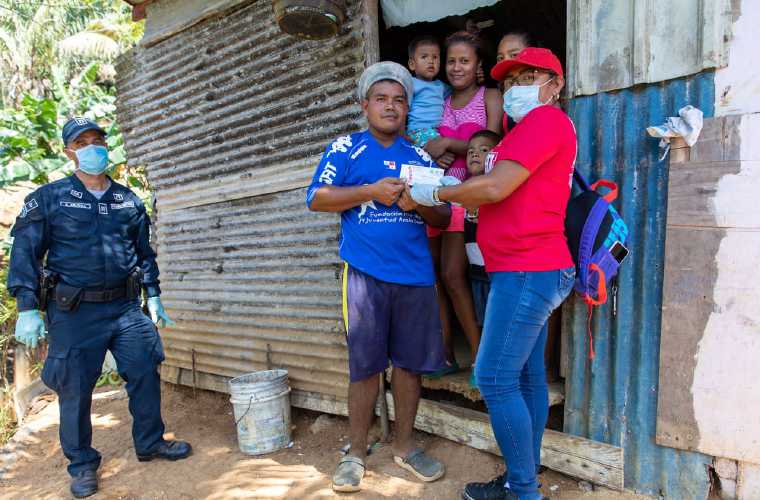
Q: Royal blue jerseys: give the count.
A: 1